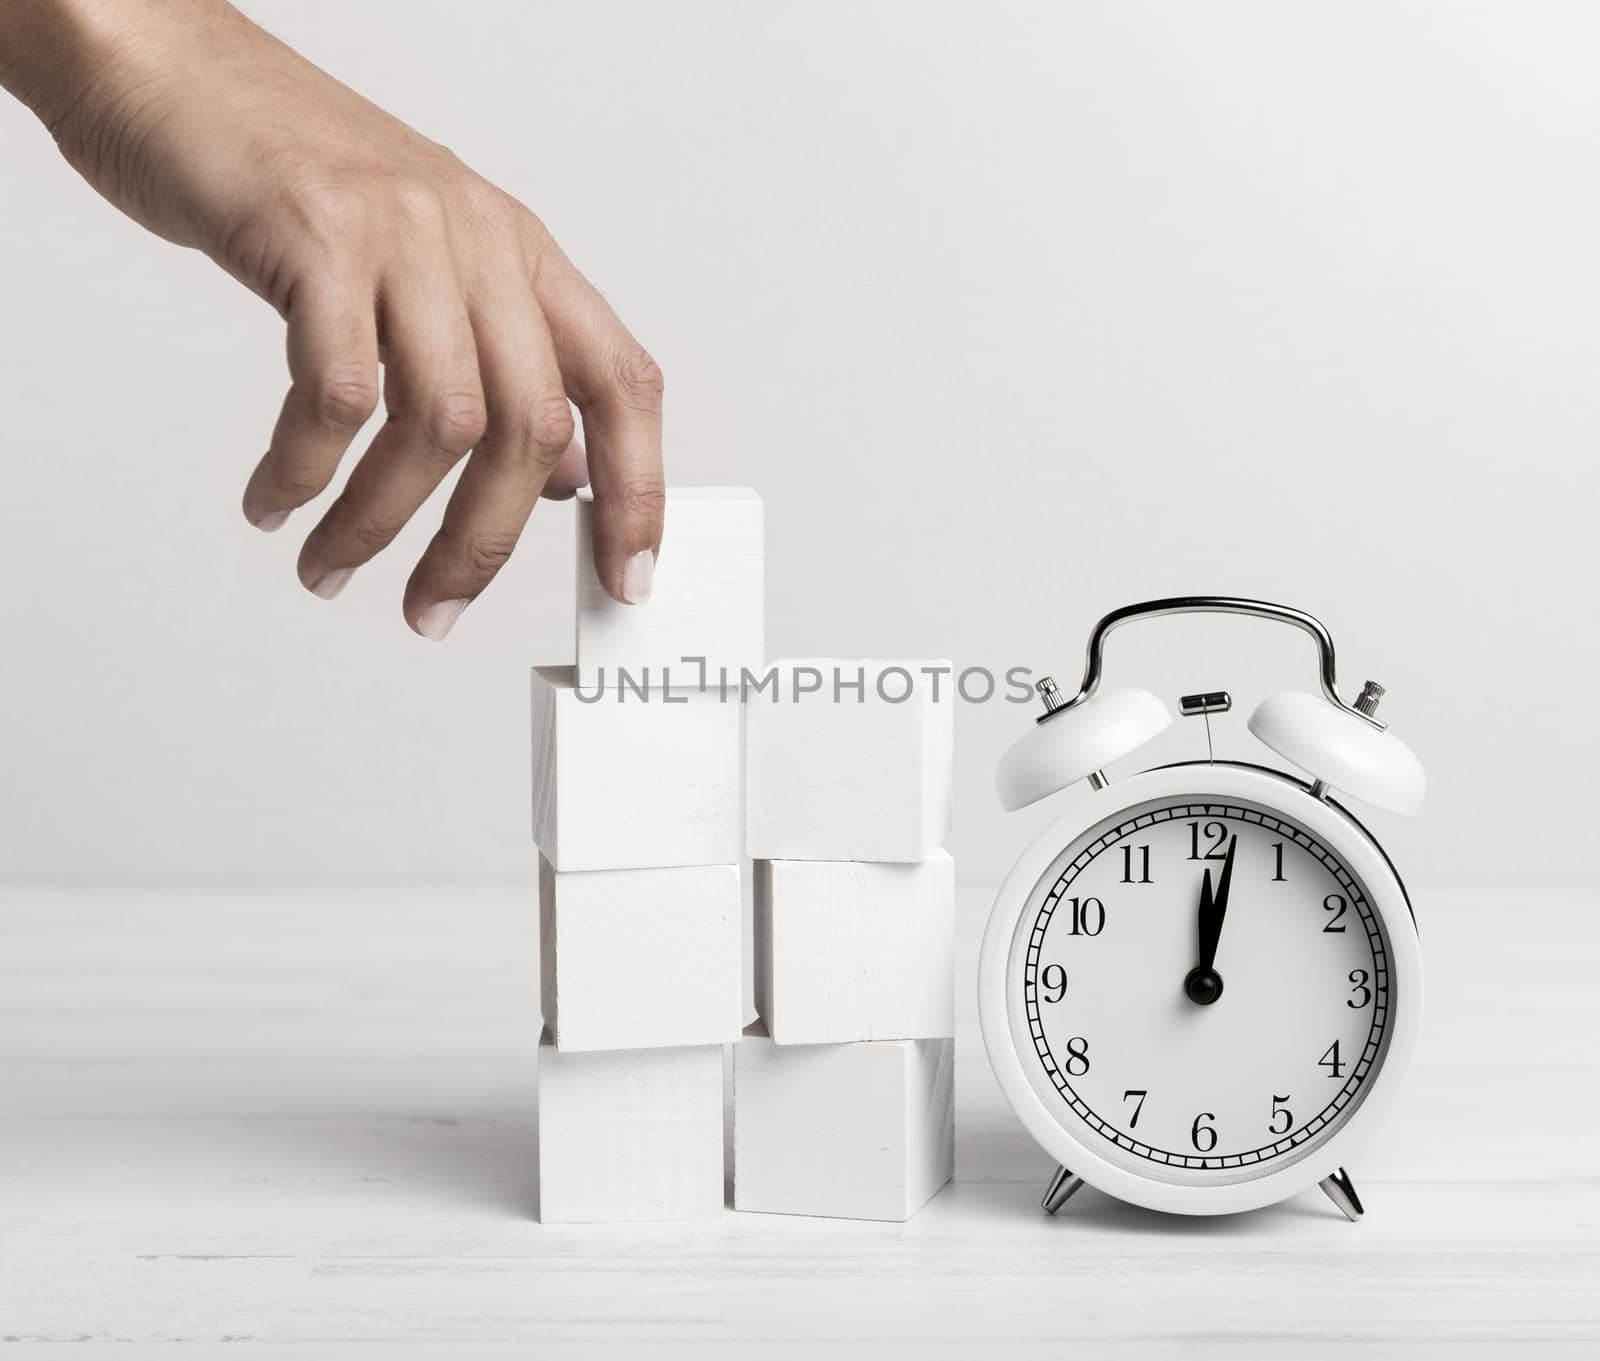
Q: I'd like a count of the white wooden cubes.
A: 7